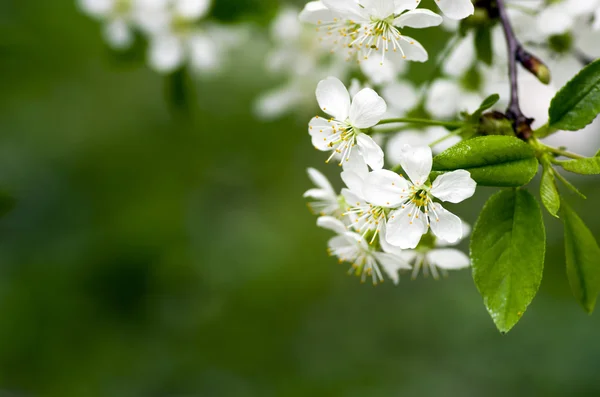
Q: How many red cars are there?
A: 0